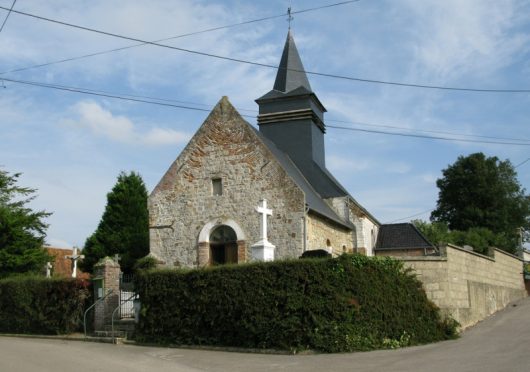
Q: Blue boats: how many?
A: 0